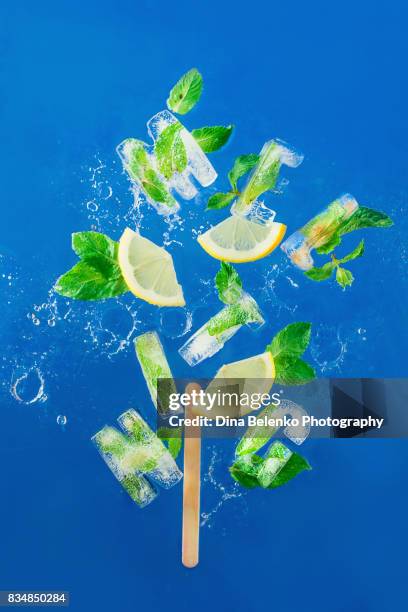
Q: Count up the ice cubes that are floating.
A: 7